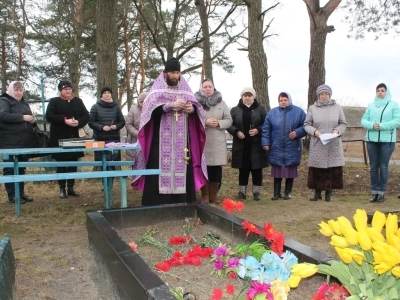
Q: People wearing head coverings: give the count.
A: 10